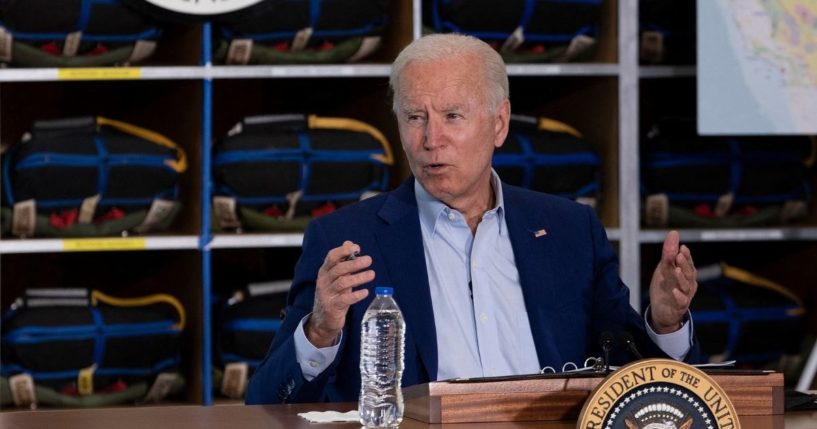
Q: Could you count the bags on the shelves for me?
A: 11